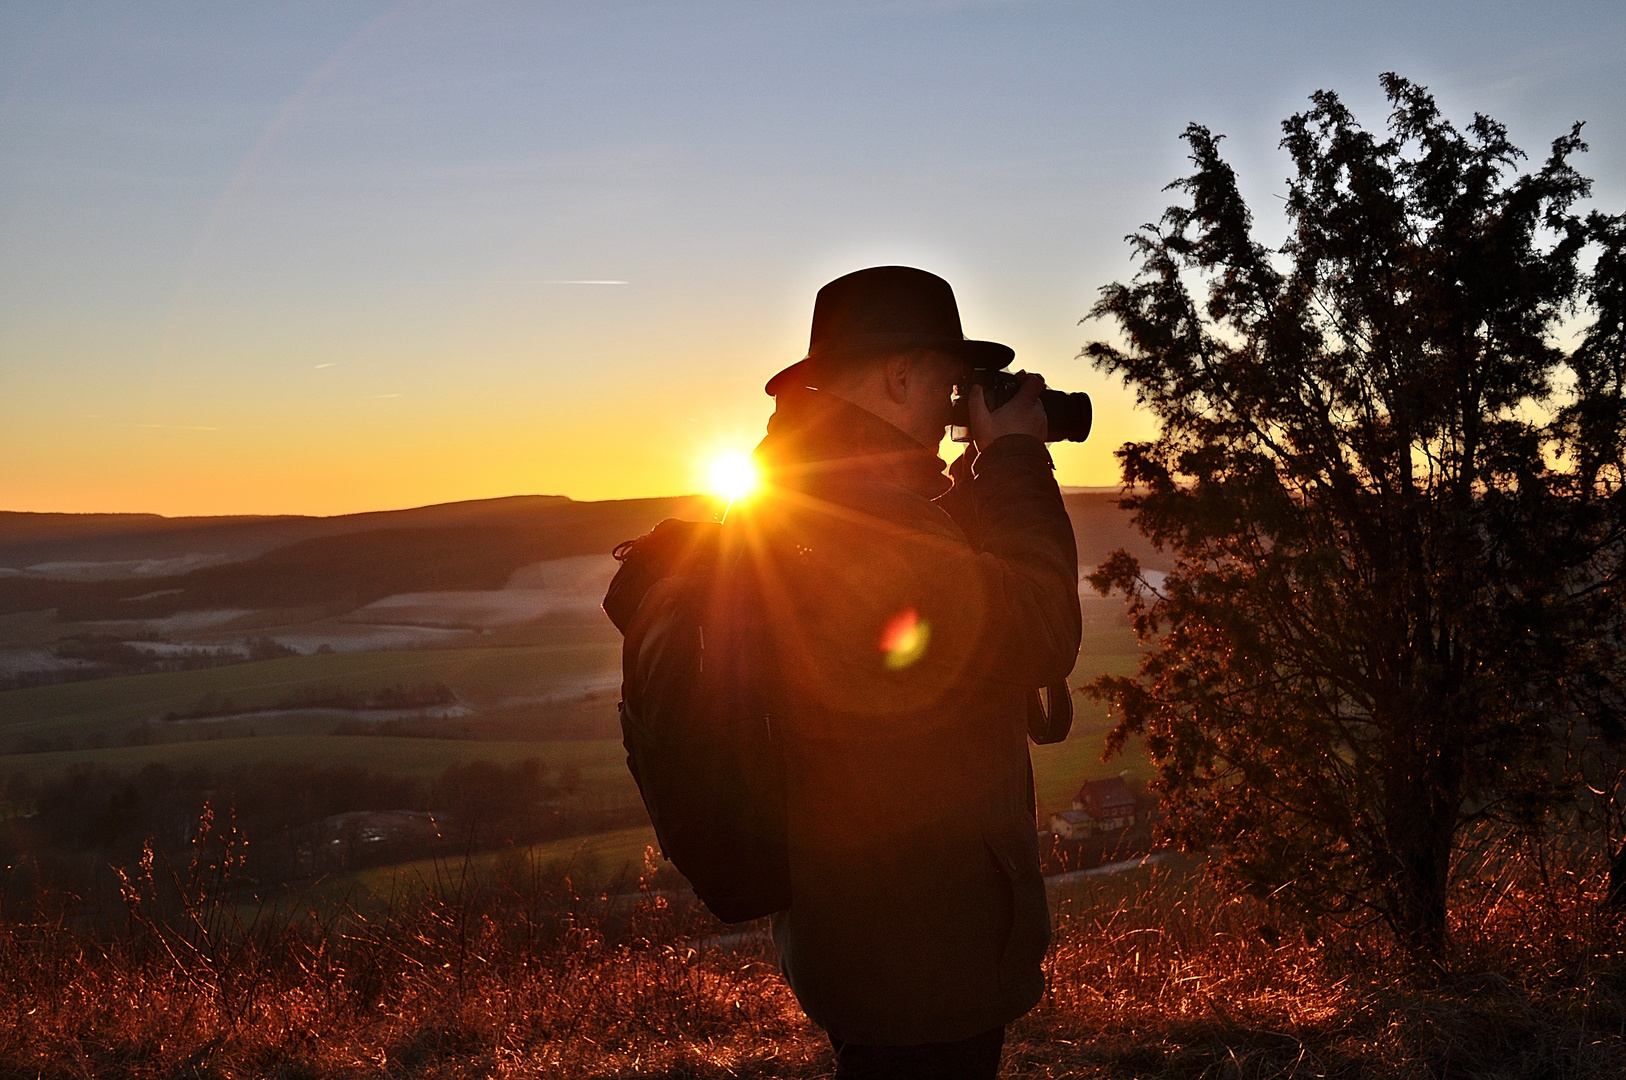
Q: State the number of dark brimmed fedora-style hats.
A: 1